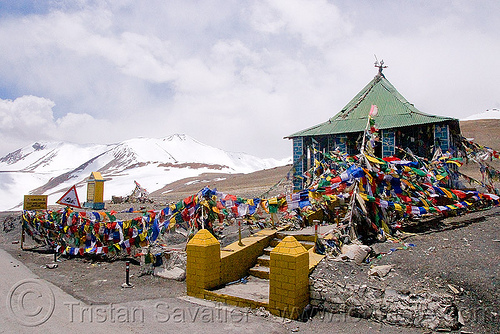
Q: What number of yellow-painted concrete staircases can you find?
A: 1